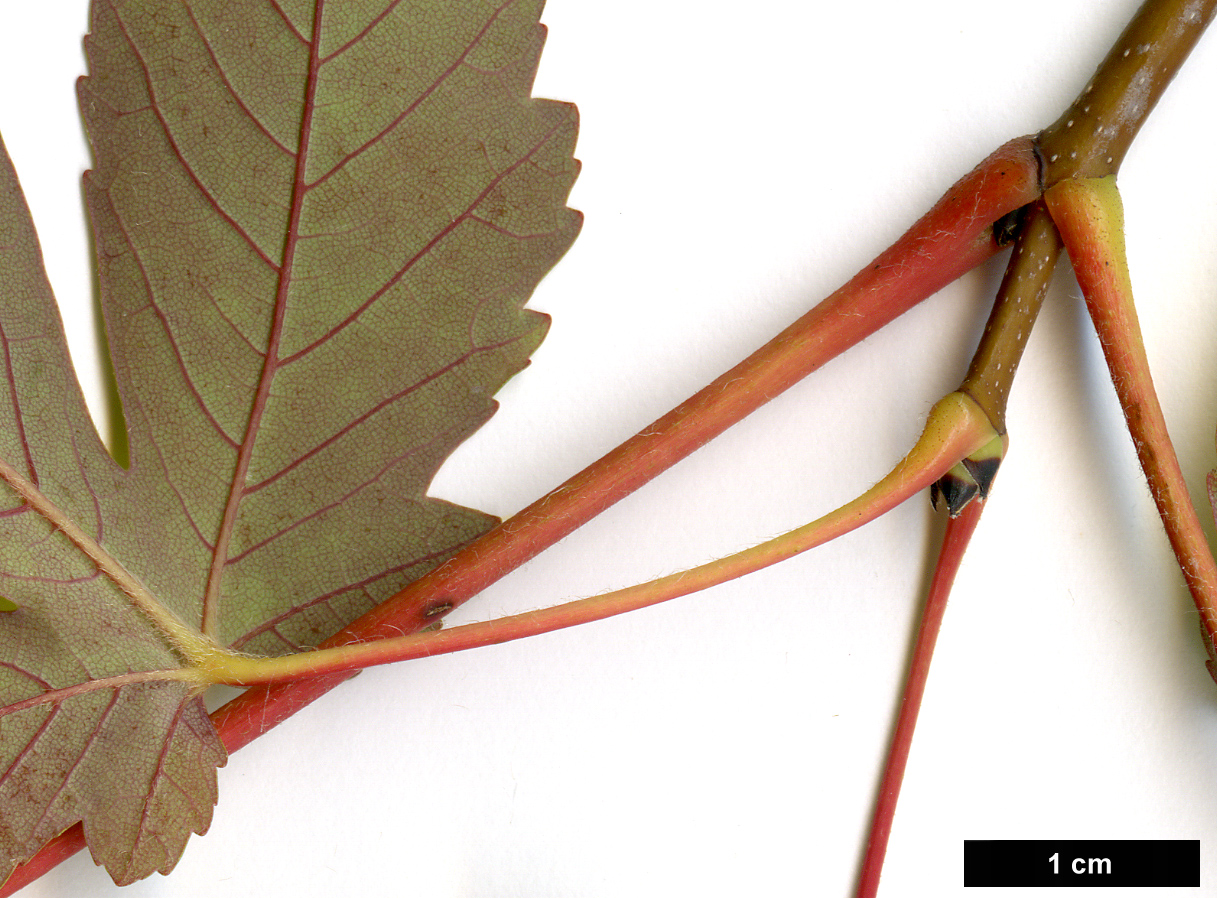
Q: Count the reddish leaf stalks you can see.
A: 4